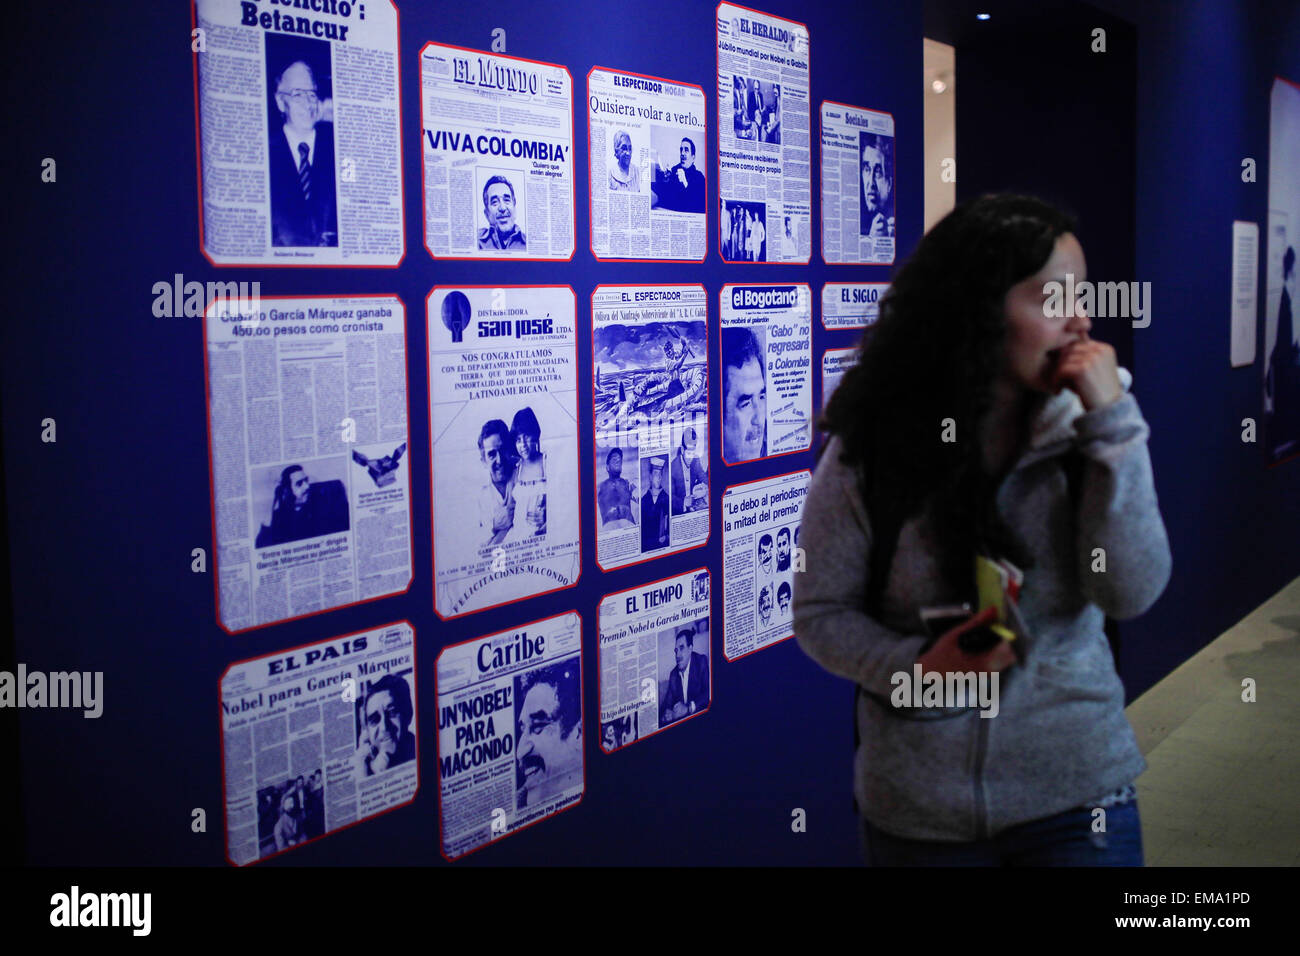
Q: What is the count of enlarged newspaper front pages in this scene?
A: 15